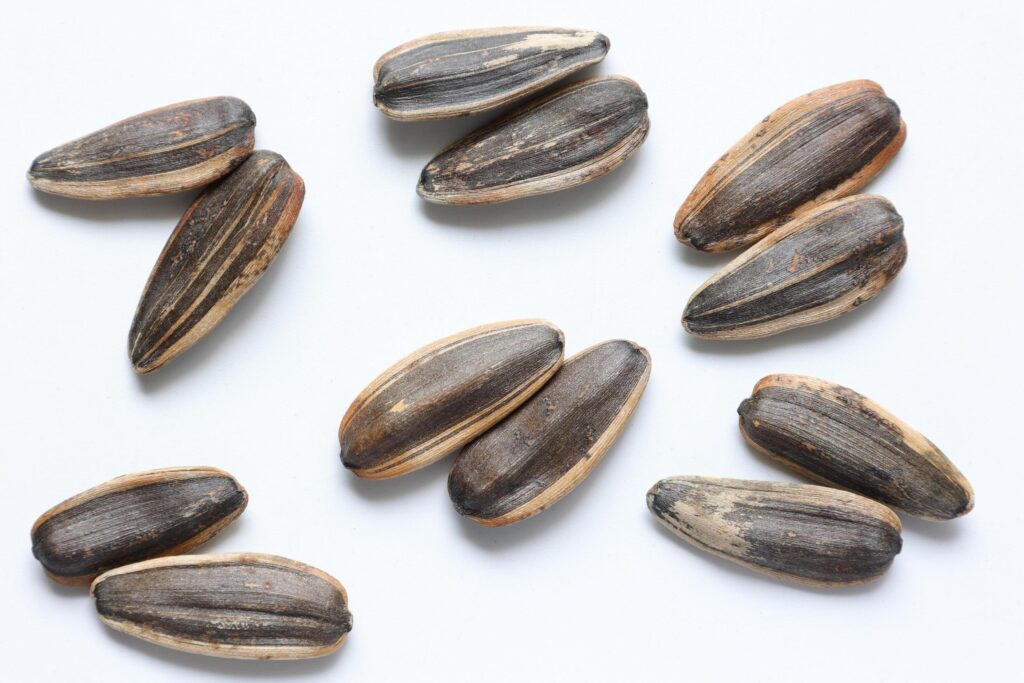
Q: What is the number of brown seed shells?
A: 12